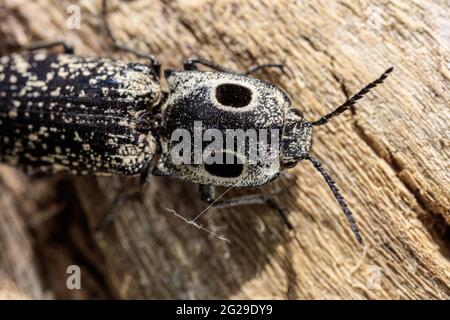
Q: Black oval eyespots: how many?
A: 2